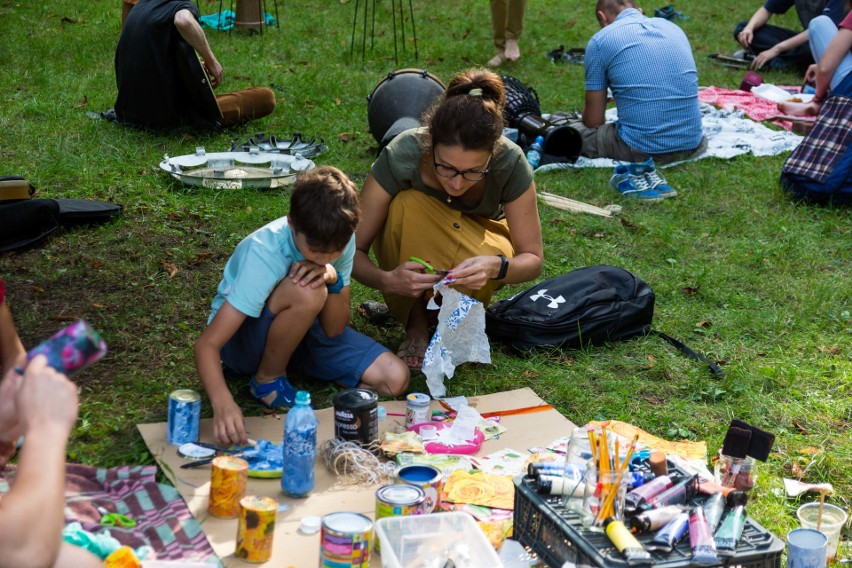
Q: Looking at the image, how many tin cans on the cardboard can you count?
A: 7